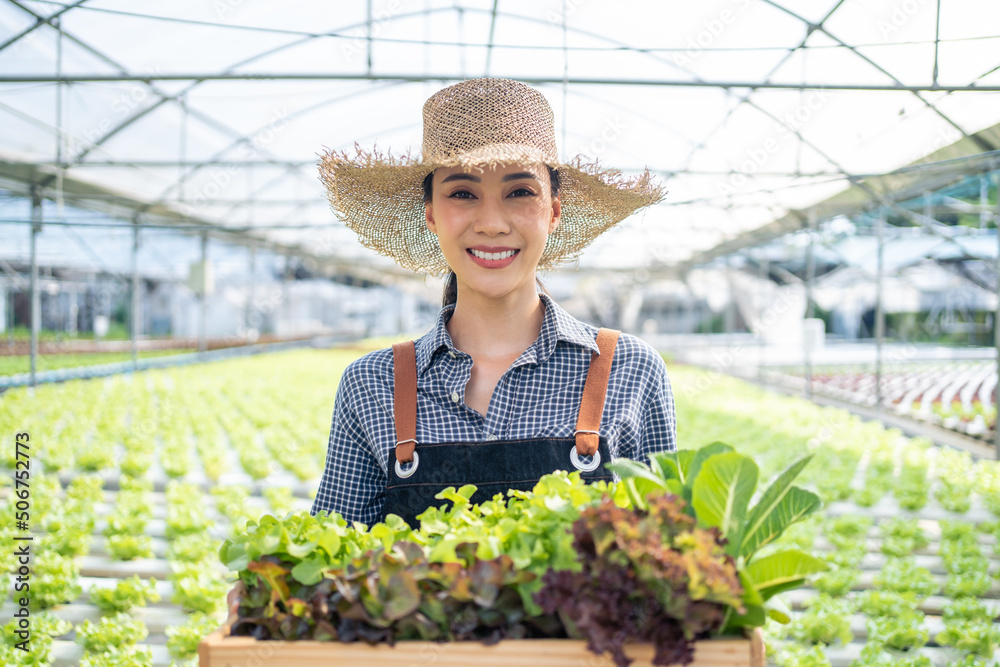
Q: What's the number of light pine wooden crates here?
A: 1